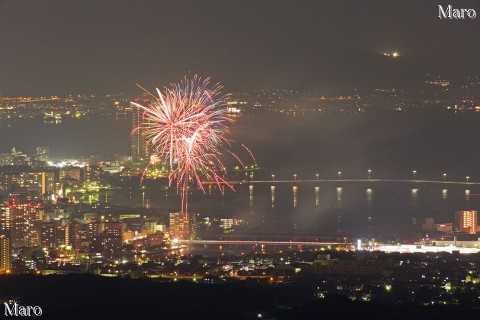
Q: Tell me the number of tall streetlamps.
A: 9